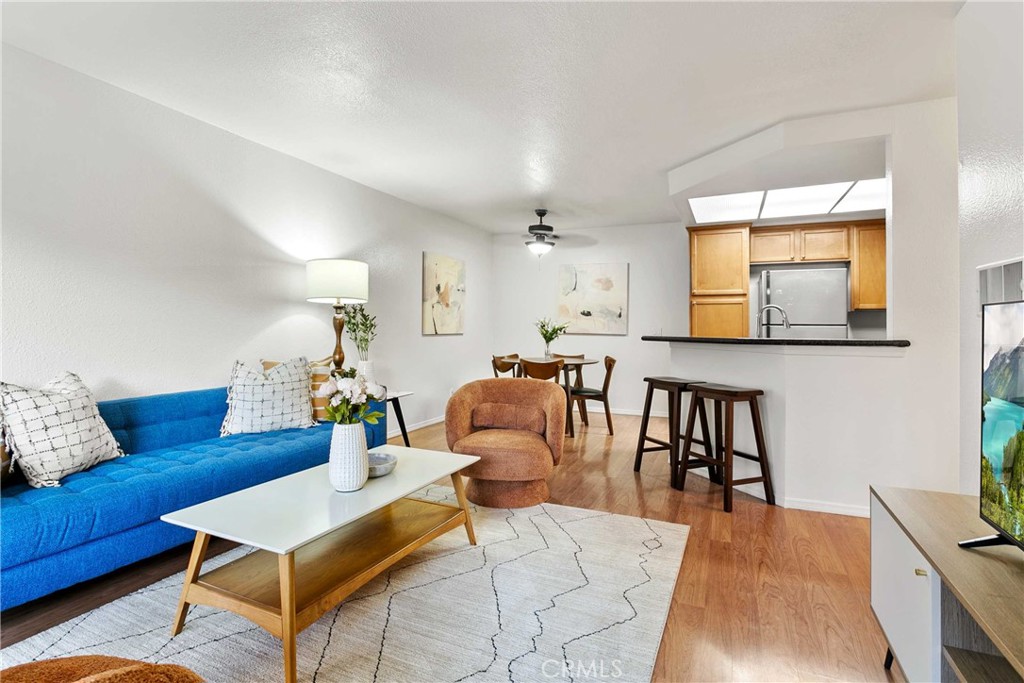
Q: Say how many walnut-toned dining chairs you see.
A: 4